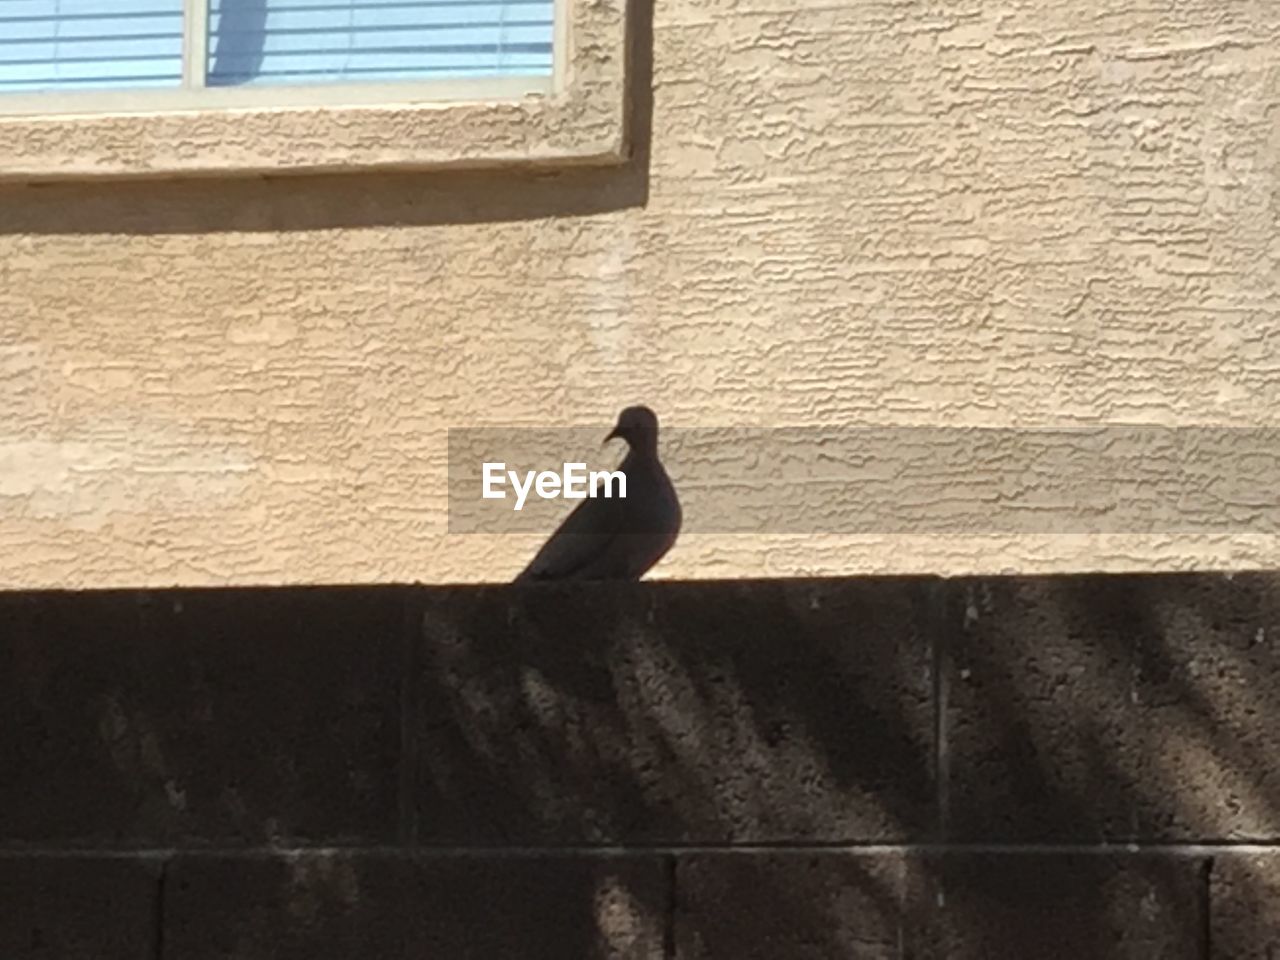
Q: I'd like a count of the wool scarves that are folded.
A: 0